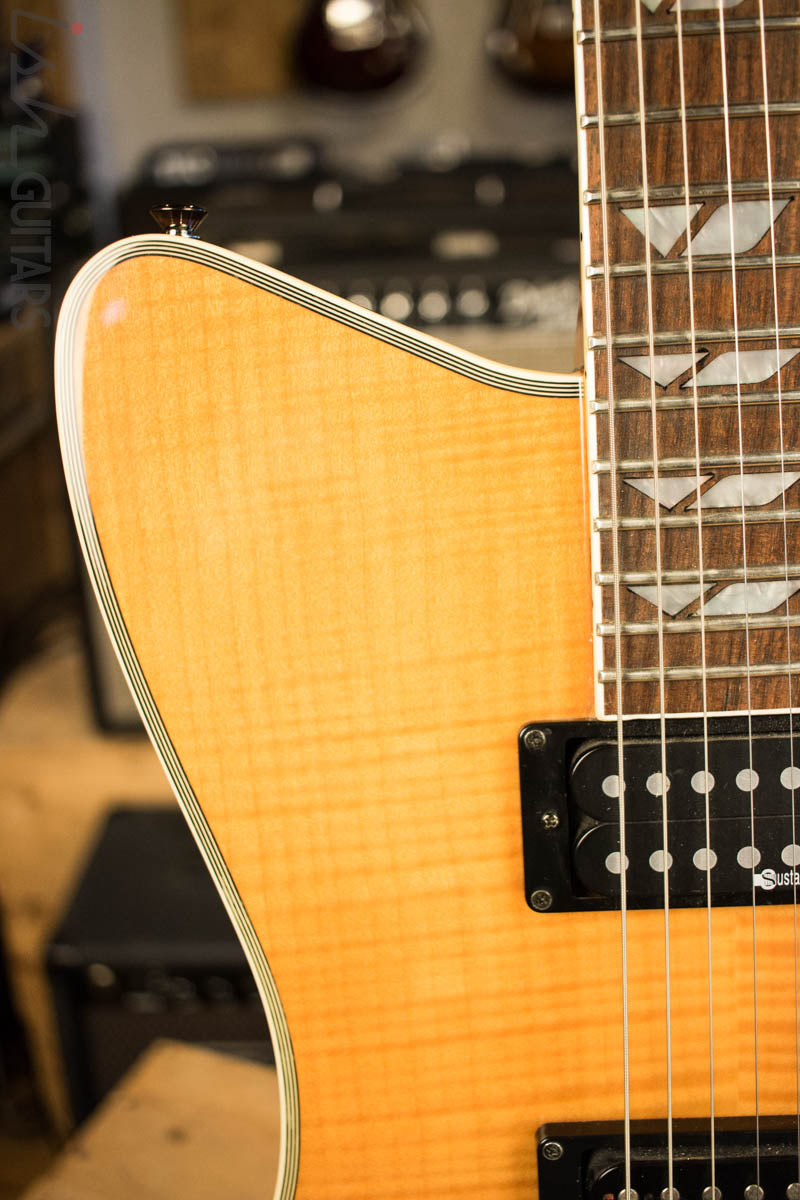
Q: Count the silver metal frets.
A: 11